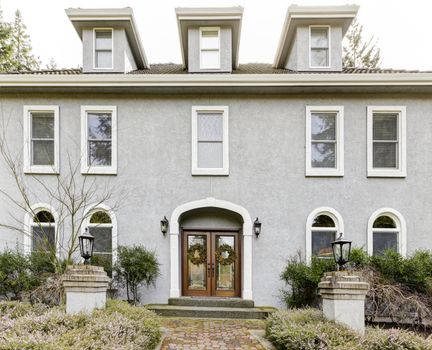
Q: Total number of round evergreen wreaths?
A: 2